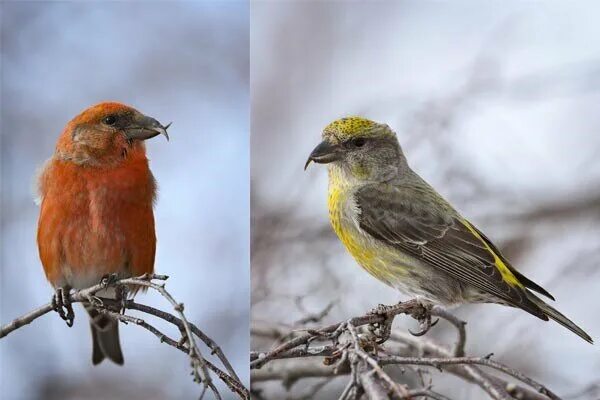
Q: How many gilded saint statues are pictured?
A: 0